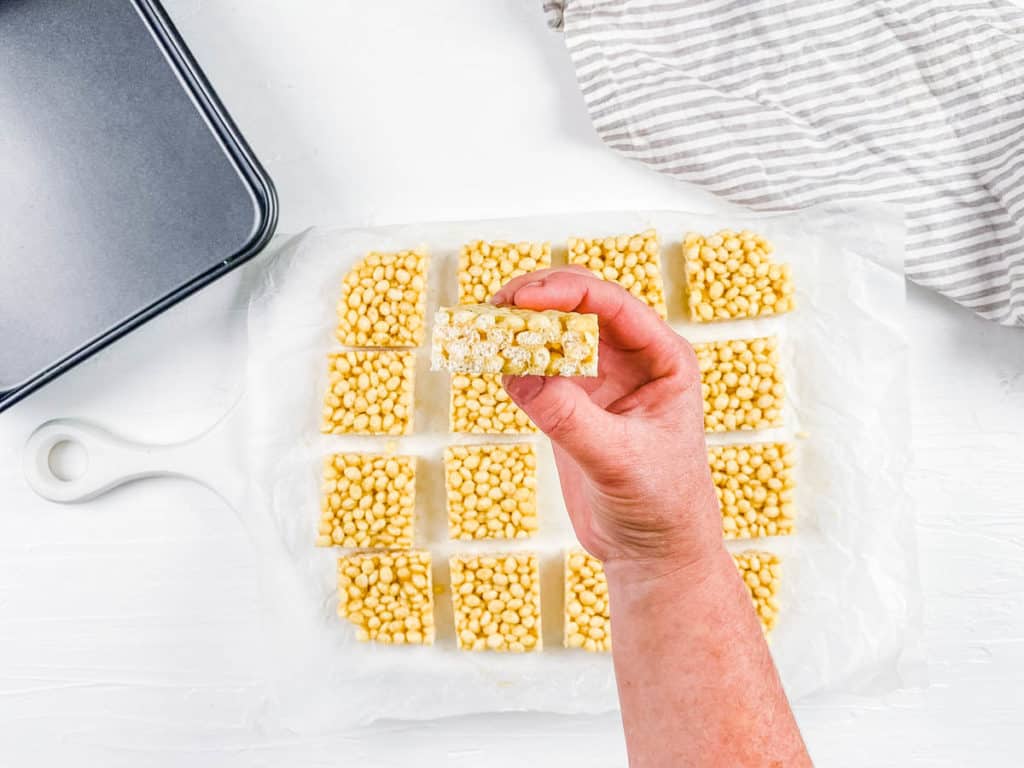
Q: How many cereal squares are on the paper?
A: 14